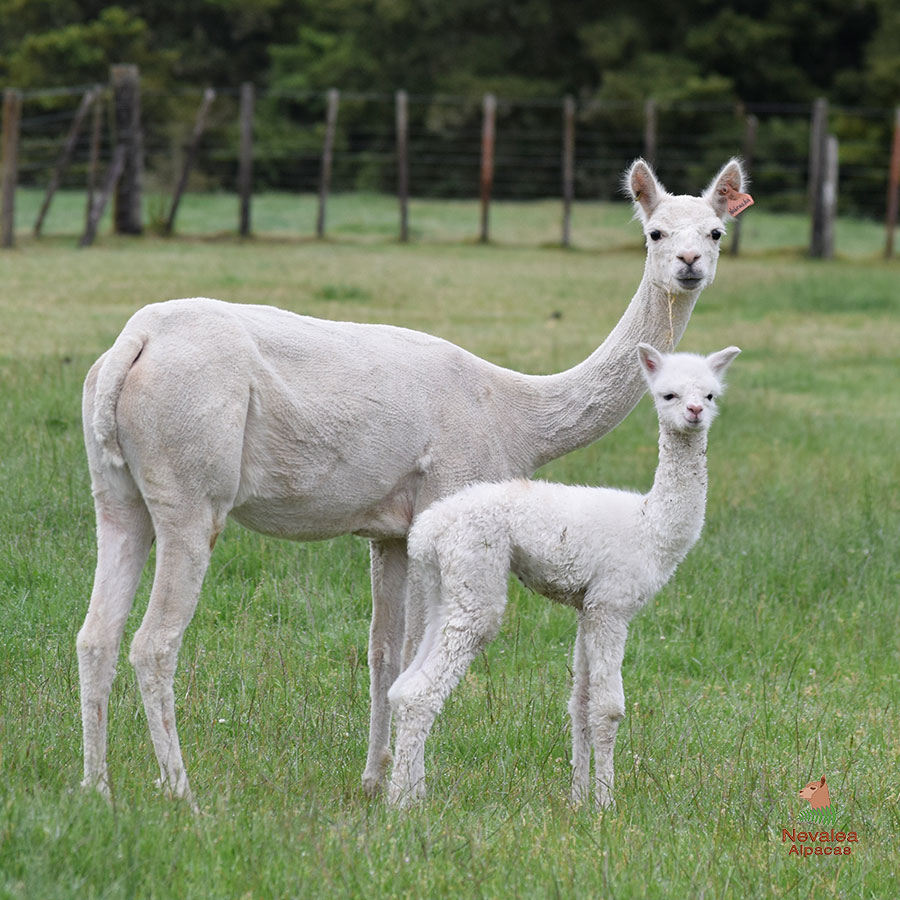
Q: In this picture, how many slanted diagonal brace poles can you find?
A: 3